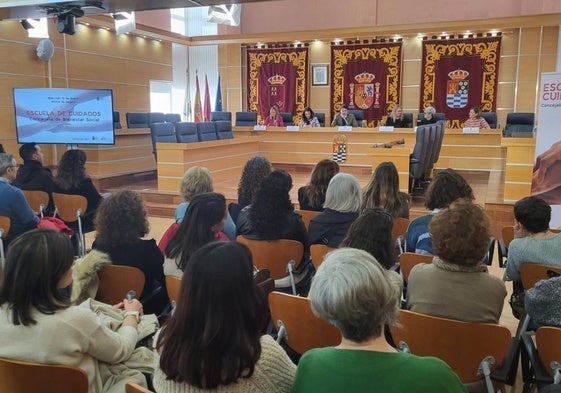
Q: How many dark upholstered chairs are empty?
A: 15